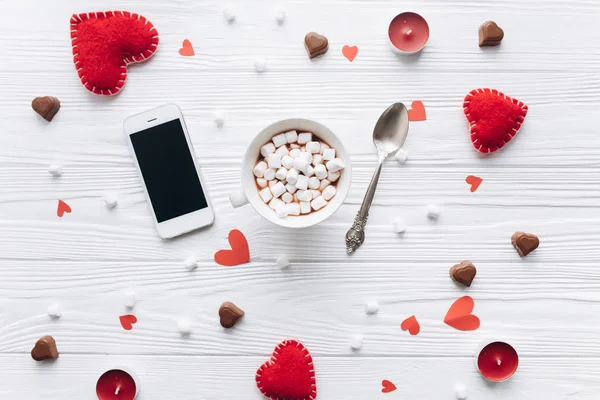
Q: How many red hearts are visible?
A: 13